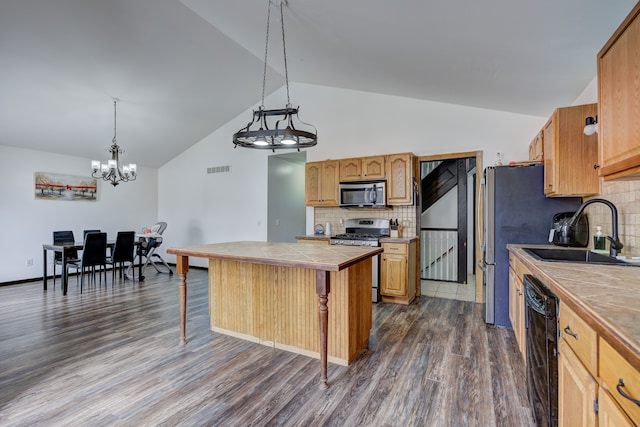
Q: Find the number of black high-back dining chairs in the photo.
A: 4